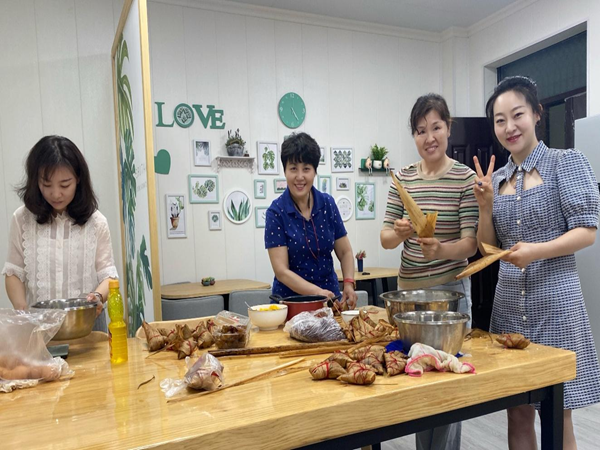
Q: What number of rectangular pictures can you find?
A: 13